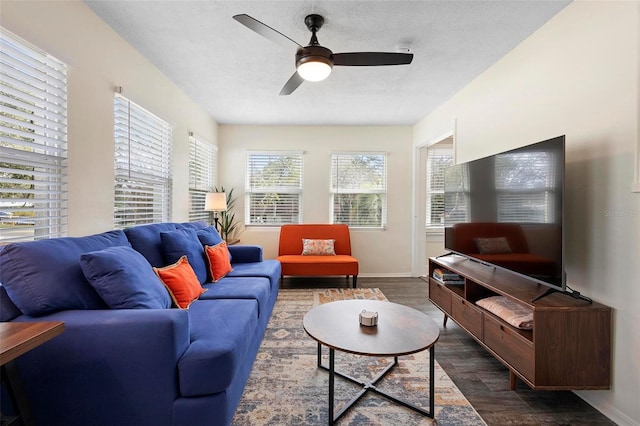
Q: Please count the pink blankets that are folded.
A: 1